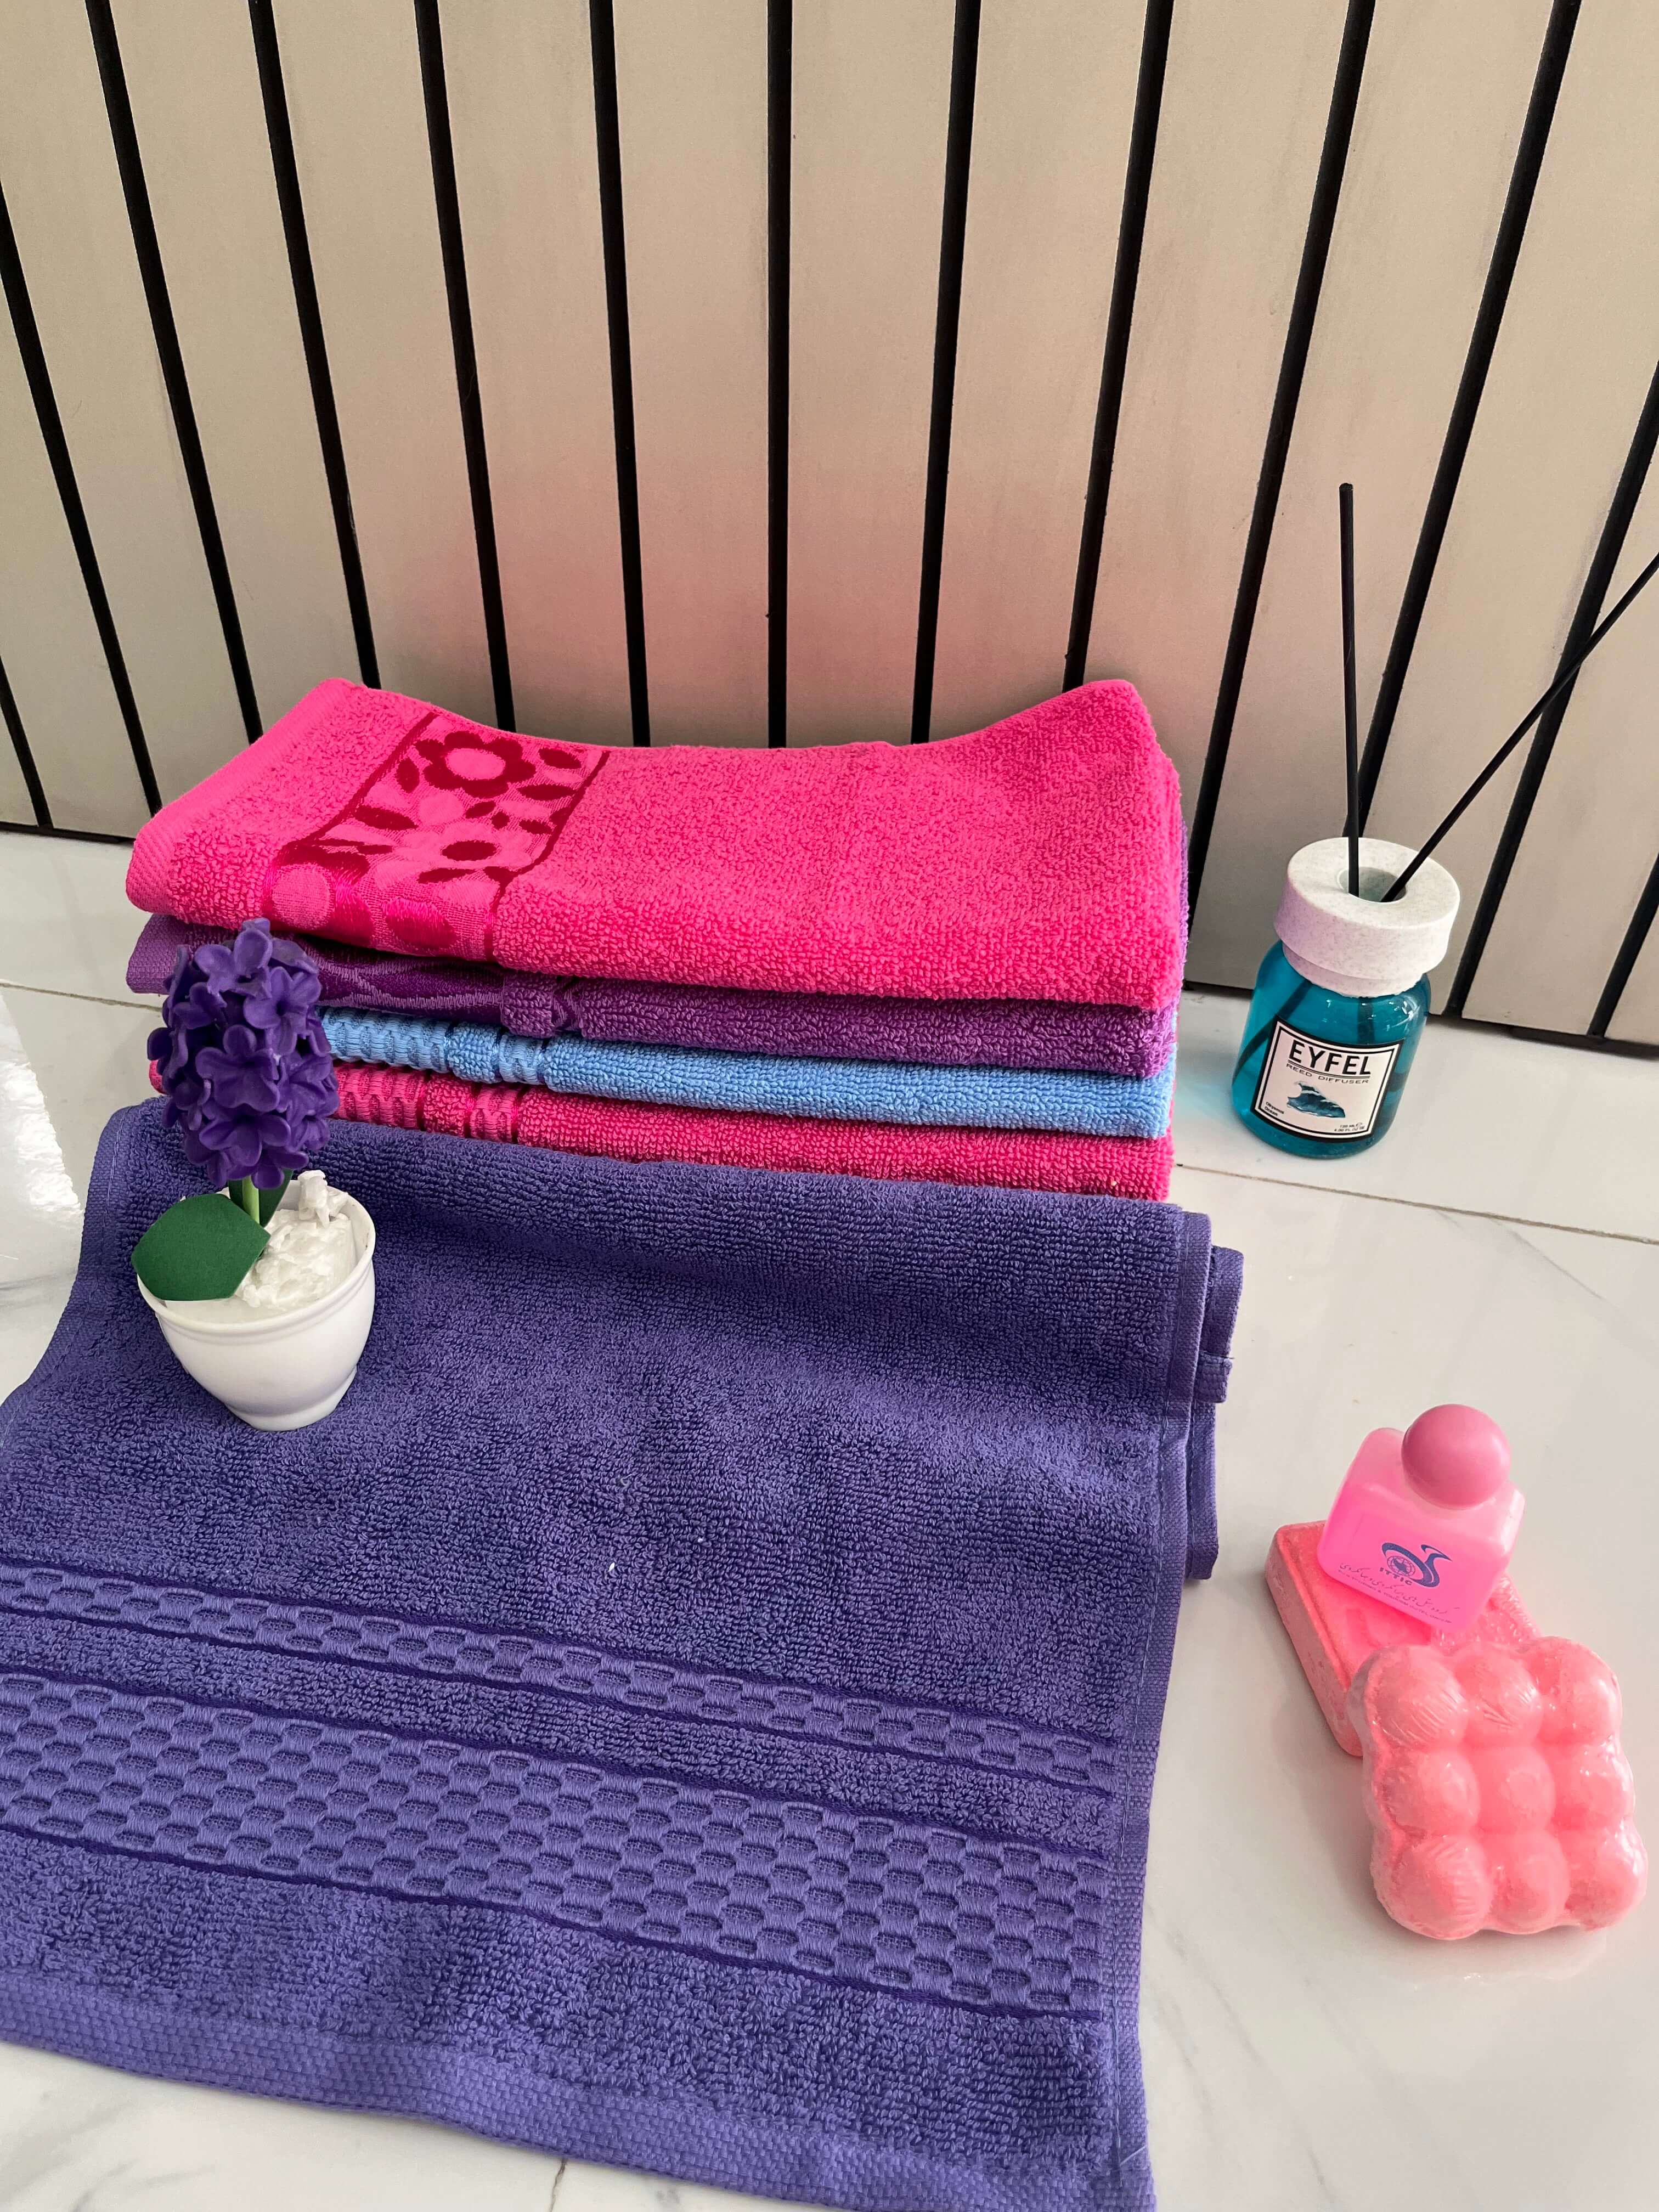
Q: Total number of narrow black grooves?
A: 13